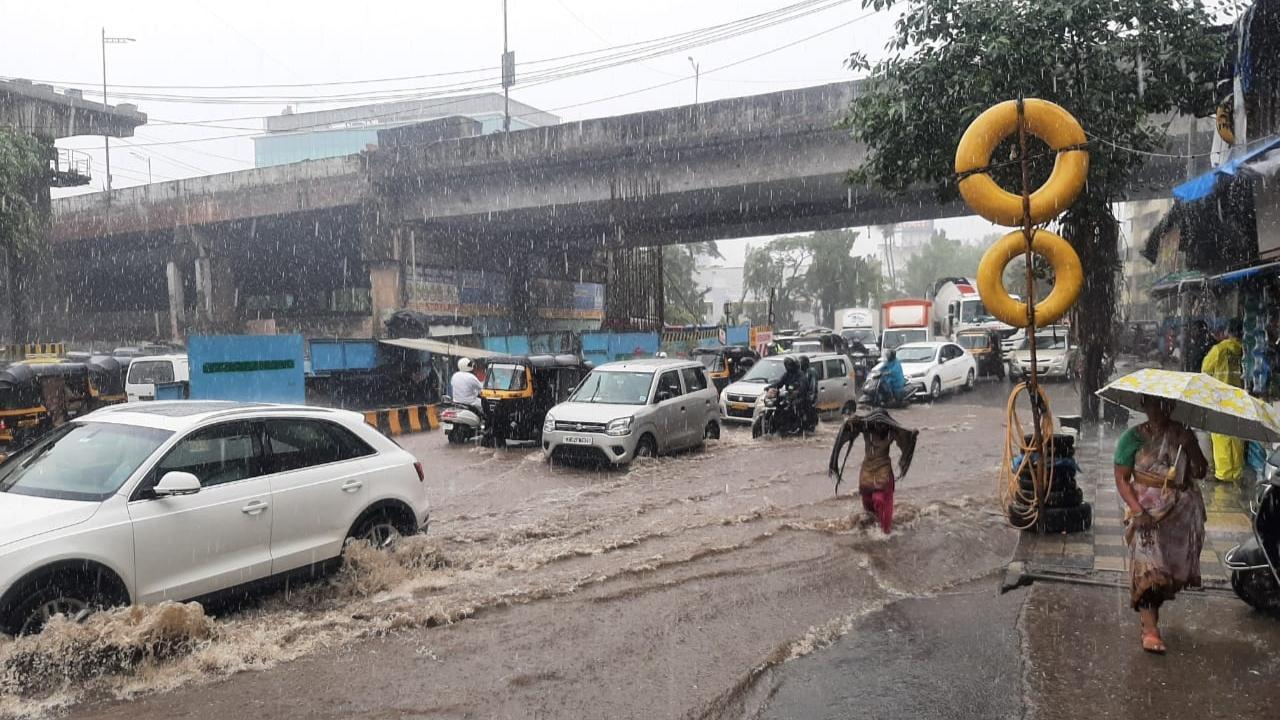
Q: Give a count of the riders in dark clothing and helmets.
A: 2